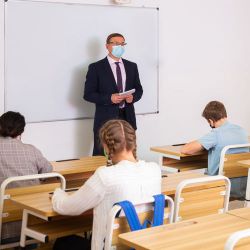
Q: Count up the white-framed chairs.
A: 5